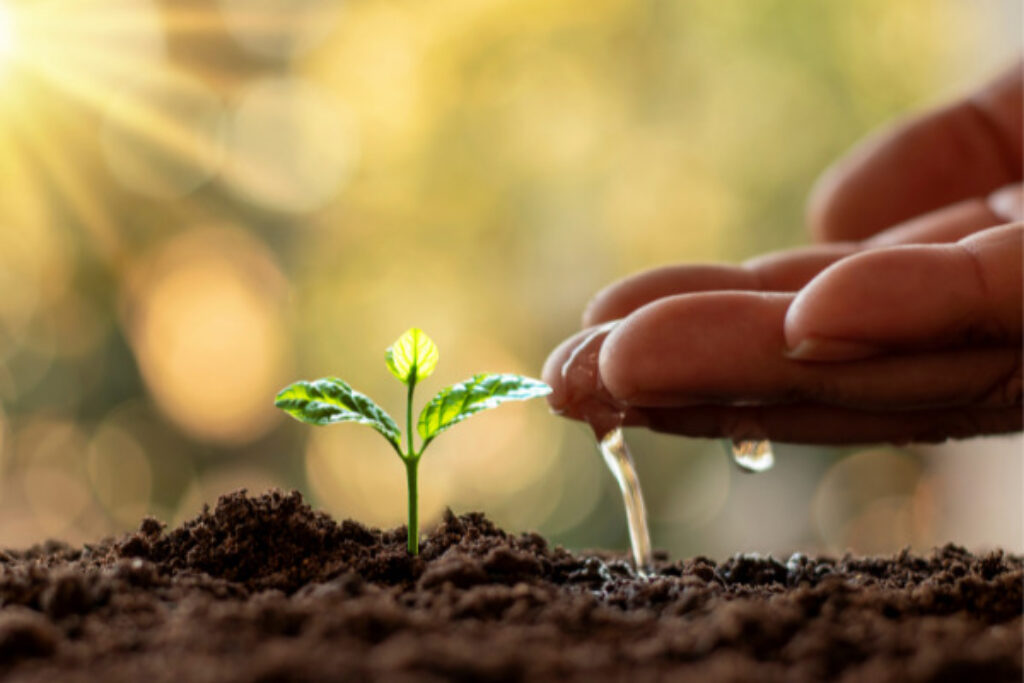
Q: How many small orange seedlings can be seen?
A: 0